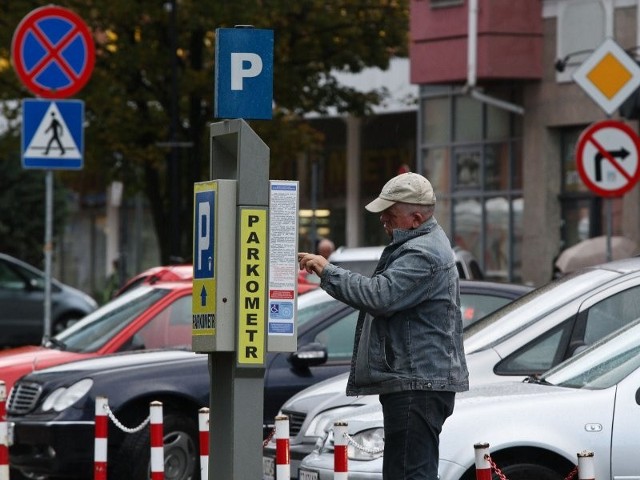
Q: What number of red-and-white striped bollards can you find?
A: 8